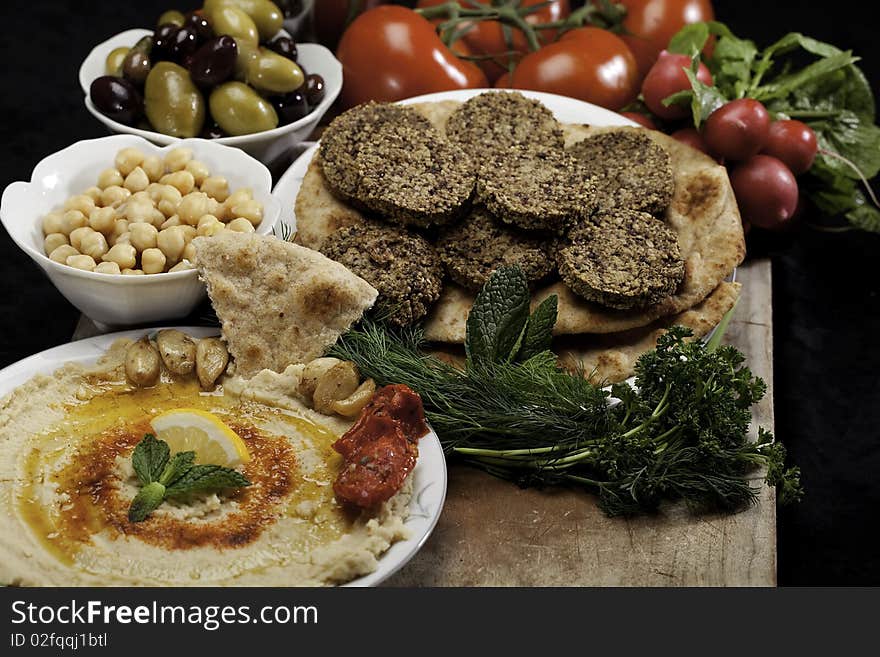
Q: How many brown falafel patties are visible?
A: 8